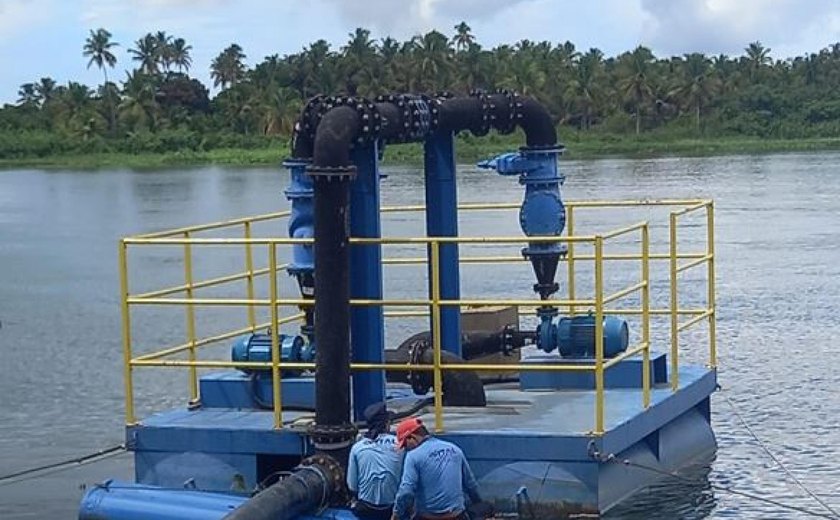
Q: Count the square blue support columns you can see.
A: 2